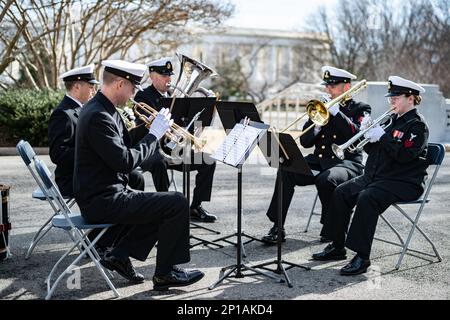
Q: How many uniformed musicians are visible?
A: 5